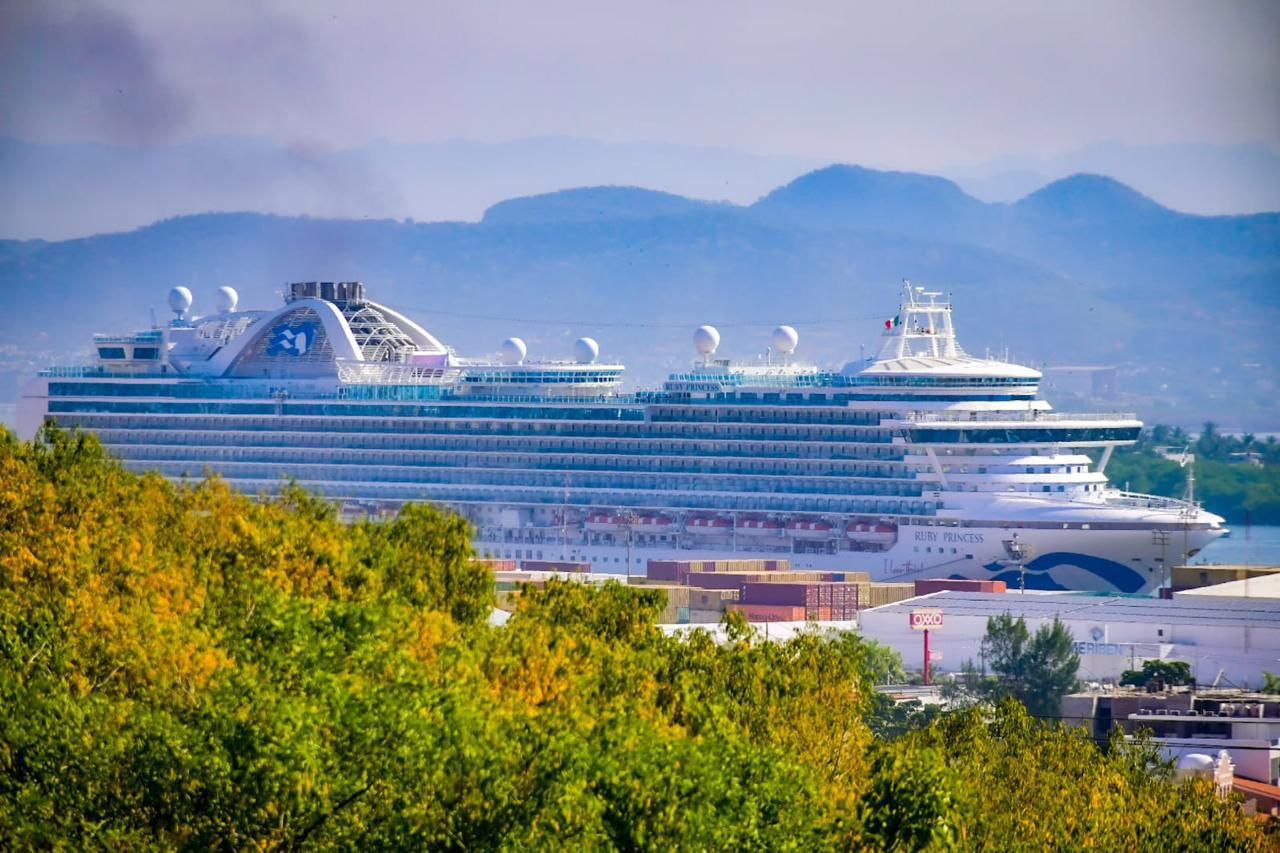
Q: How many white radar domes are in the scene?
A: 6